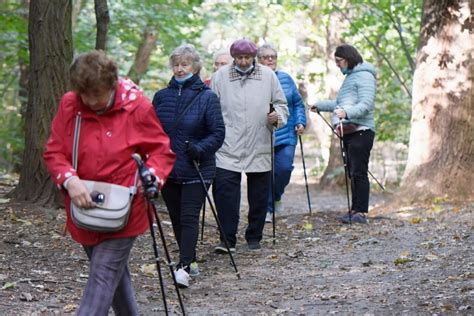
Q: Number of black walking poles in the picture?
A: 8